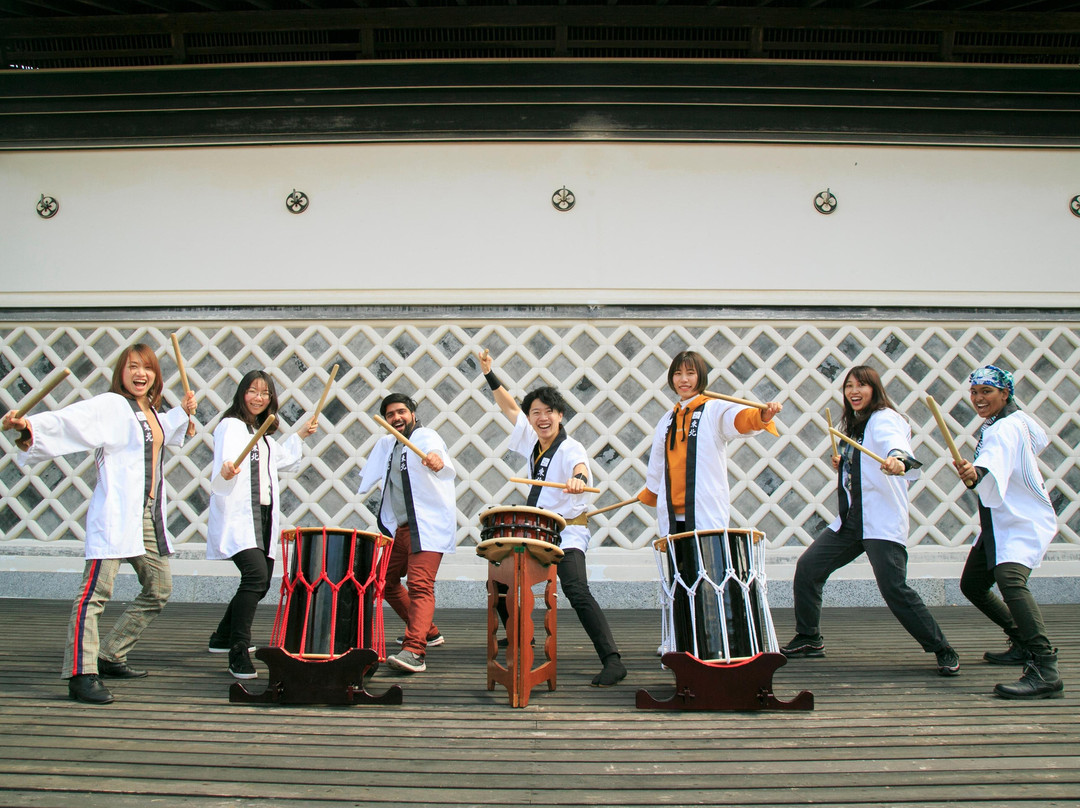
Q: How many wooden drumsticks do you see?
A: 12